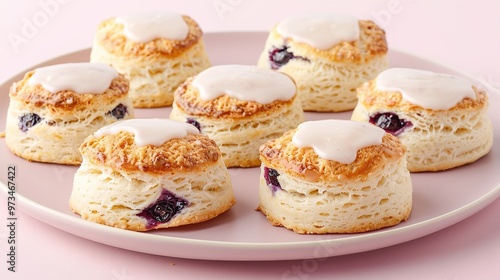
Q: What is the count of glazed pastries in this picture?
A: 7